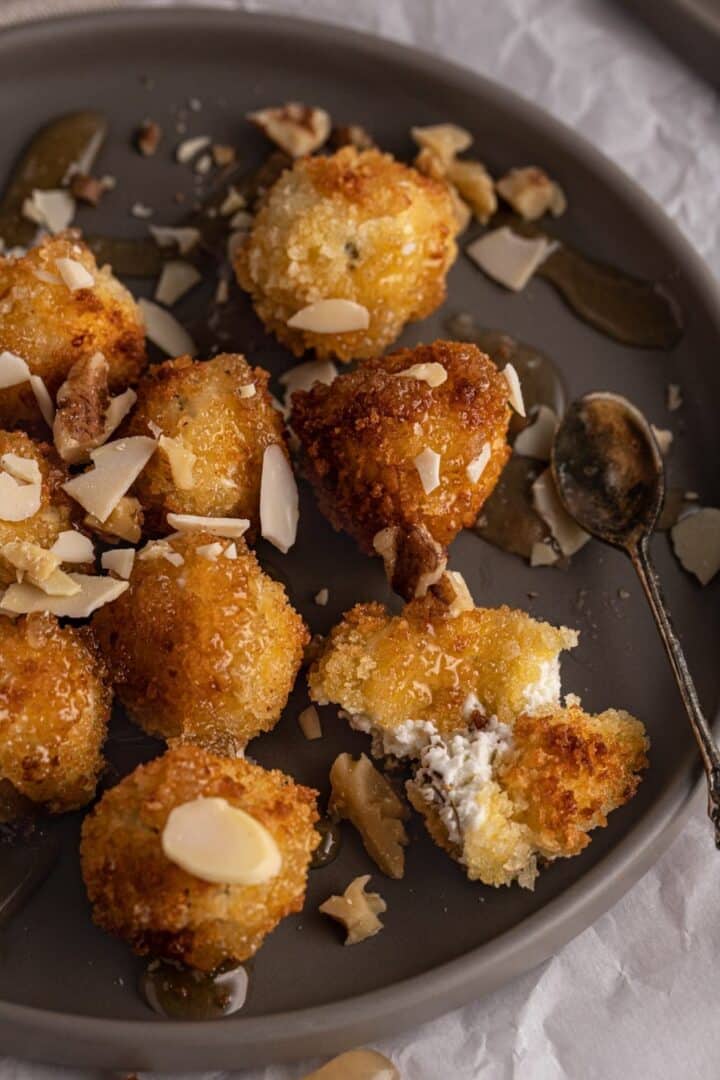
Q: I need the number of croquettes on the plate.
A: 9